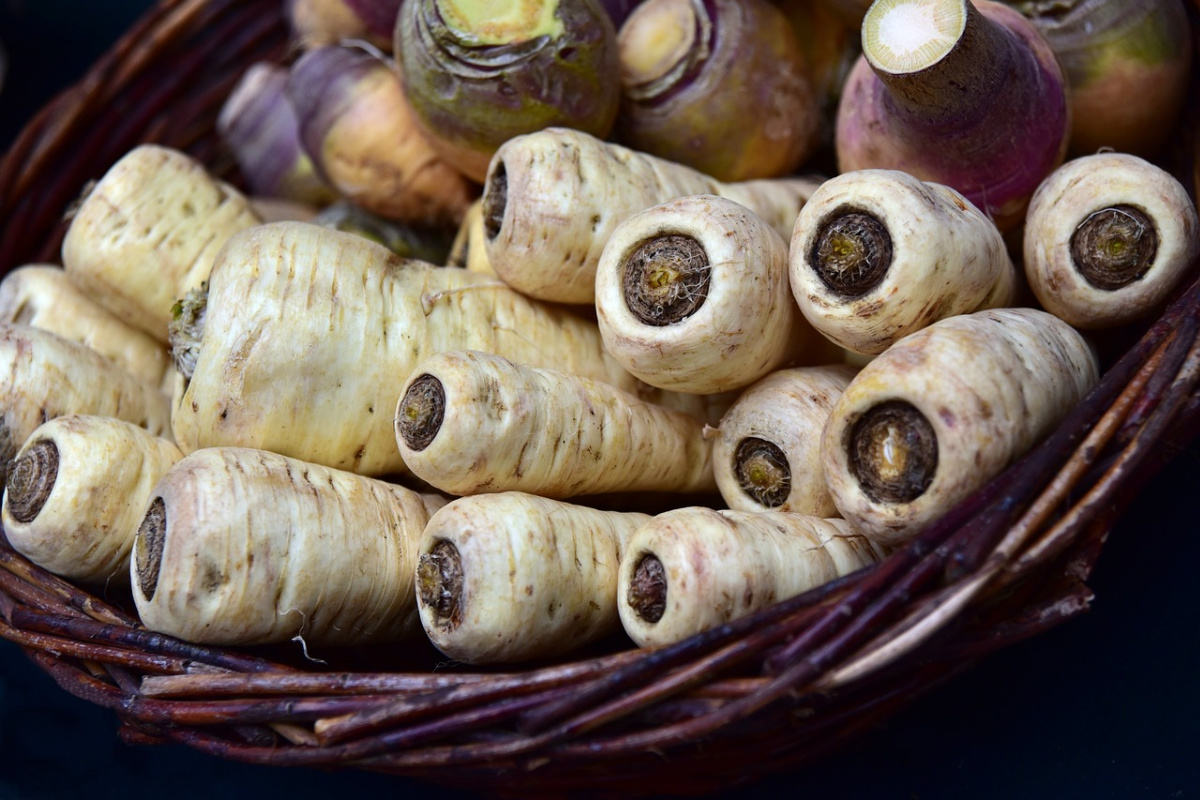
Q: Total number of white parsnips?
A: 15